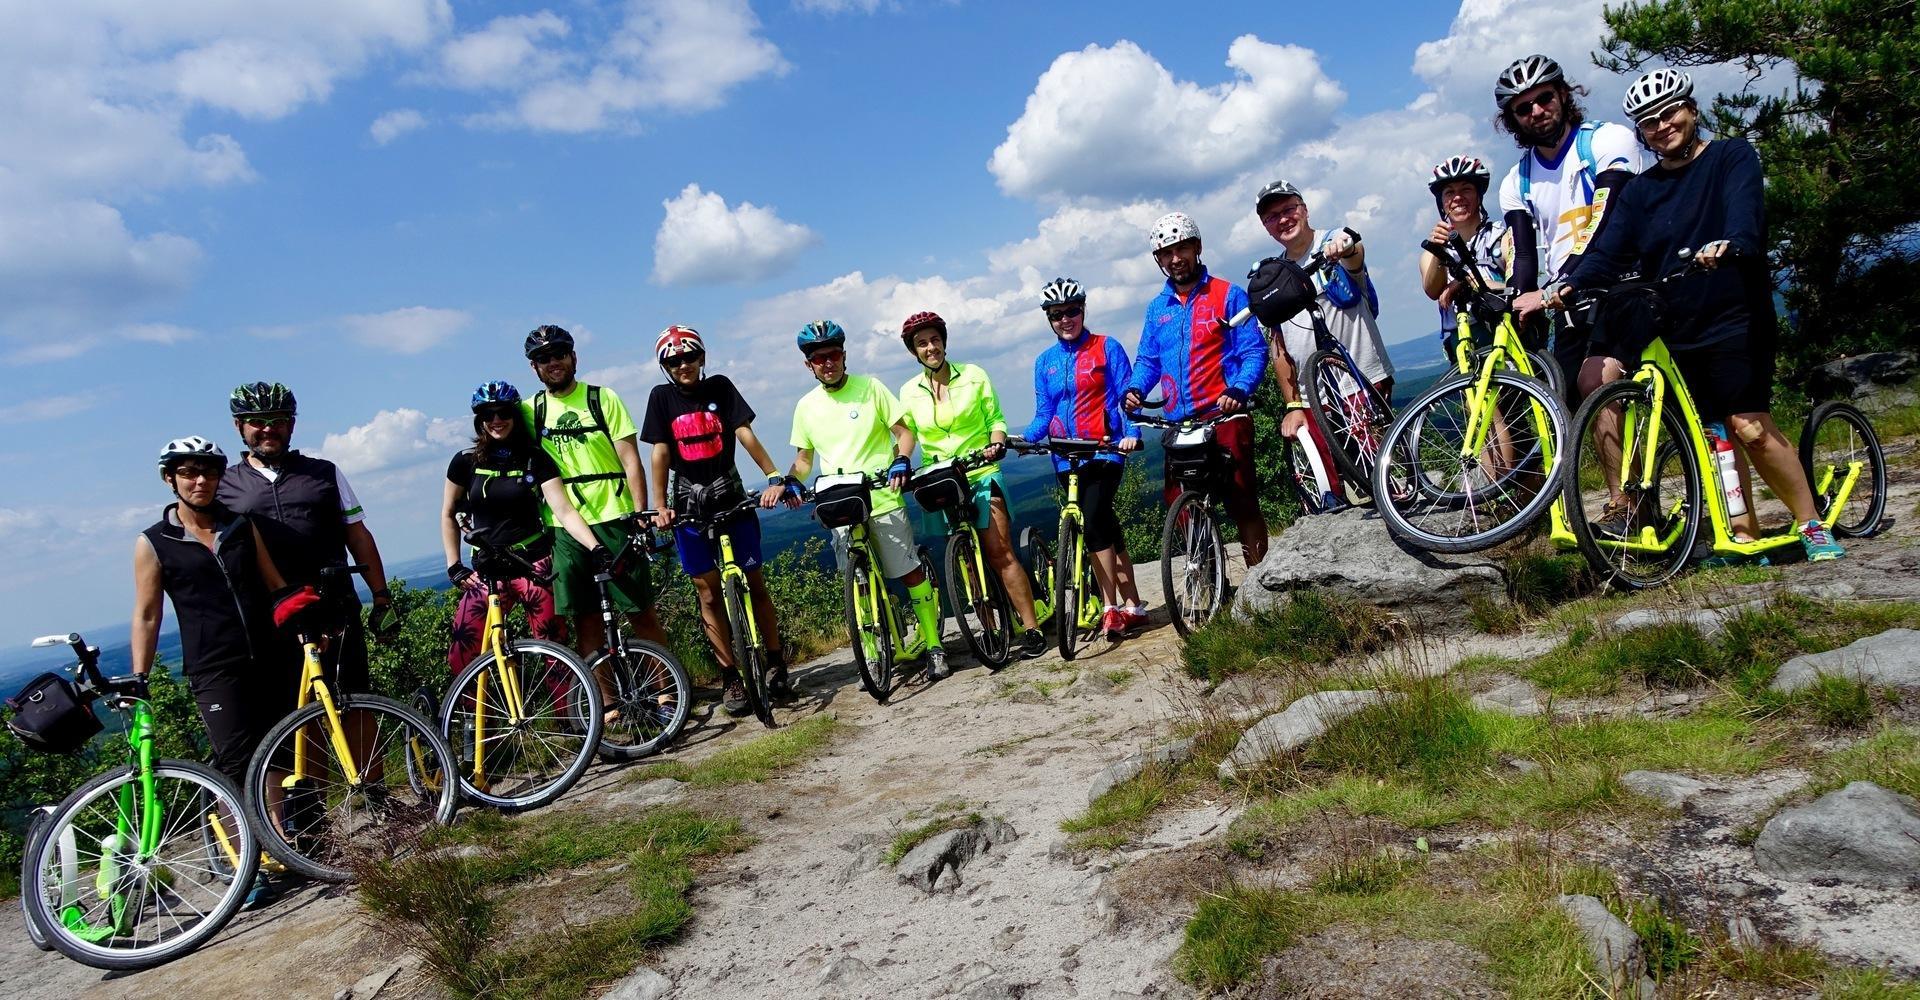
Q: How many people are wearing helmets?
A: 12